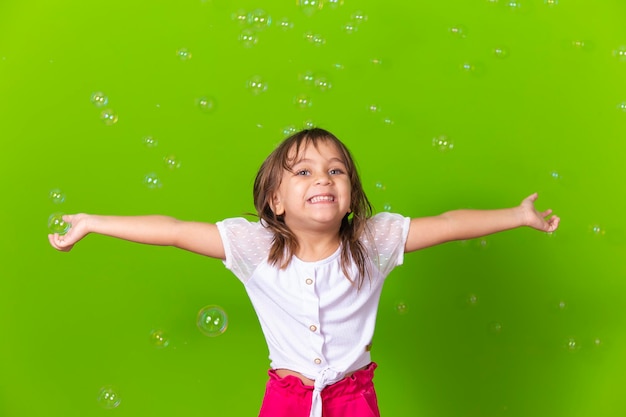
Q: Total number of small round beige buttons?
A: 3